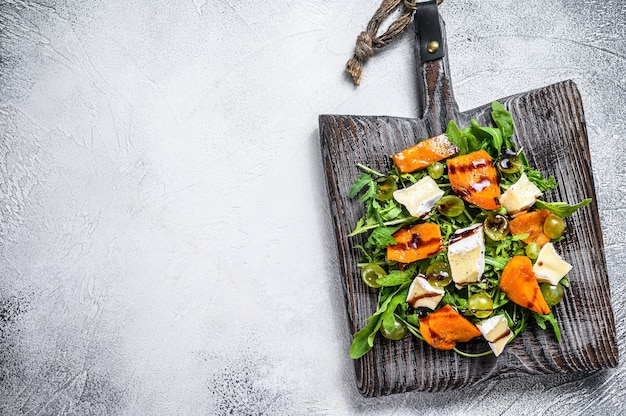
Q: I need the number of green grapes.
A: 12